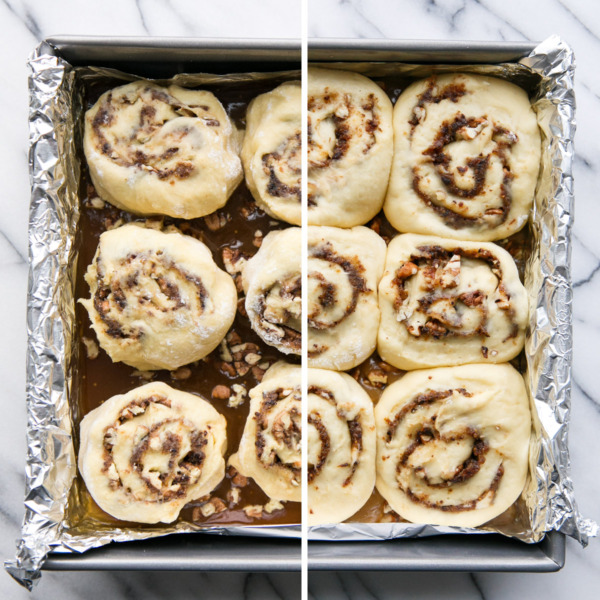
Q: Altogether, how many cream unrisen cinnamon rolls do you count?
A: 6